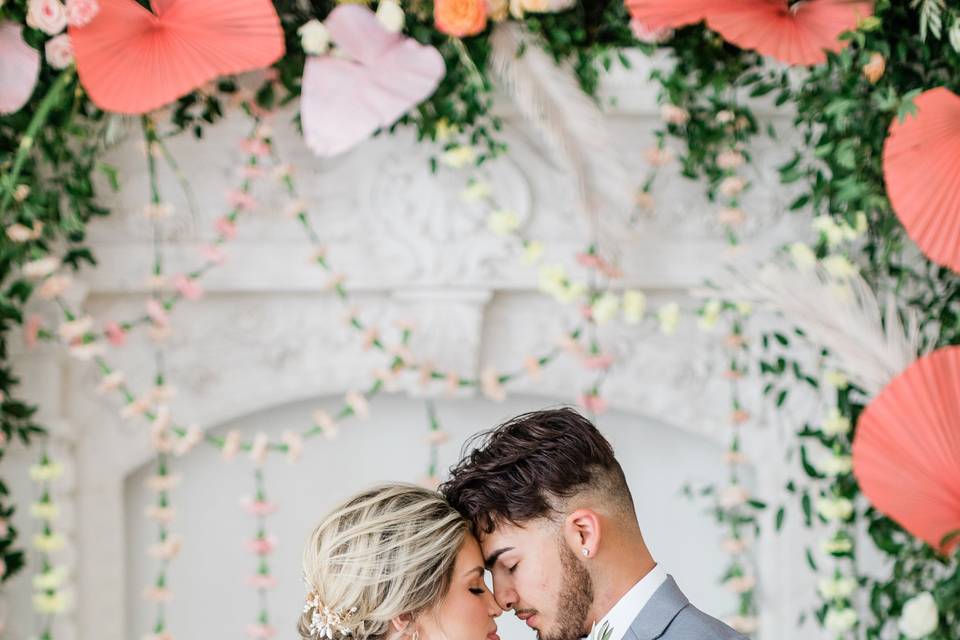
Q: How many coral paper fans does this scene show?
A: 4